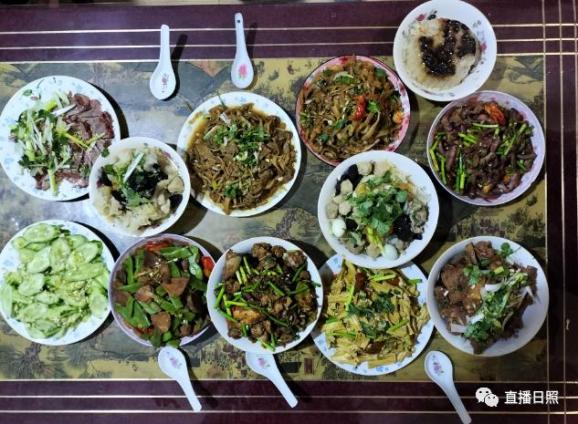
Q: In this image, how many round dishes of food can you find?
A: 12